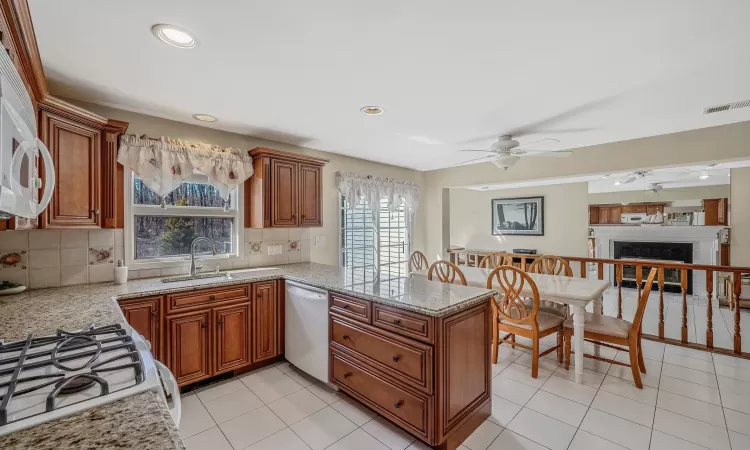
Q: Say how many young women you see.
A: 0